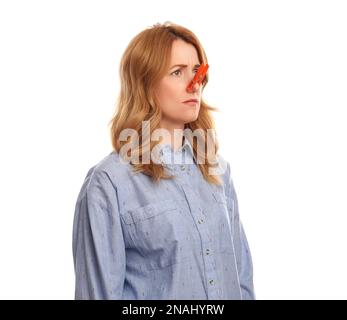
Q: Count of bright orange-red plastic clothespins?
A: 1